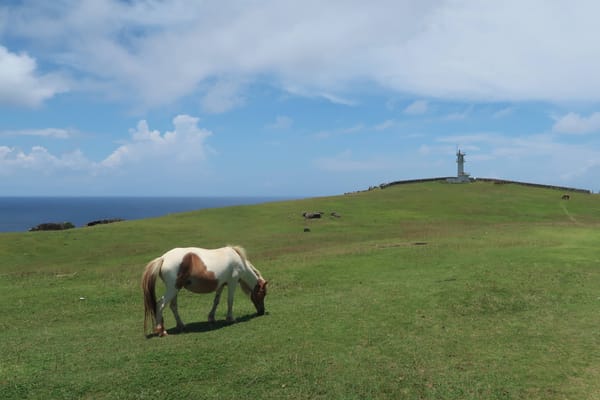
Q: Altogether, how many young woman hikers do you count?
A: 0